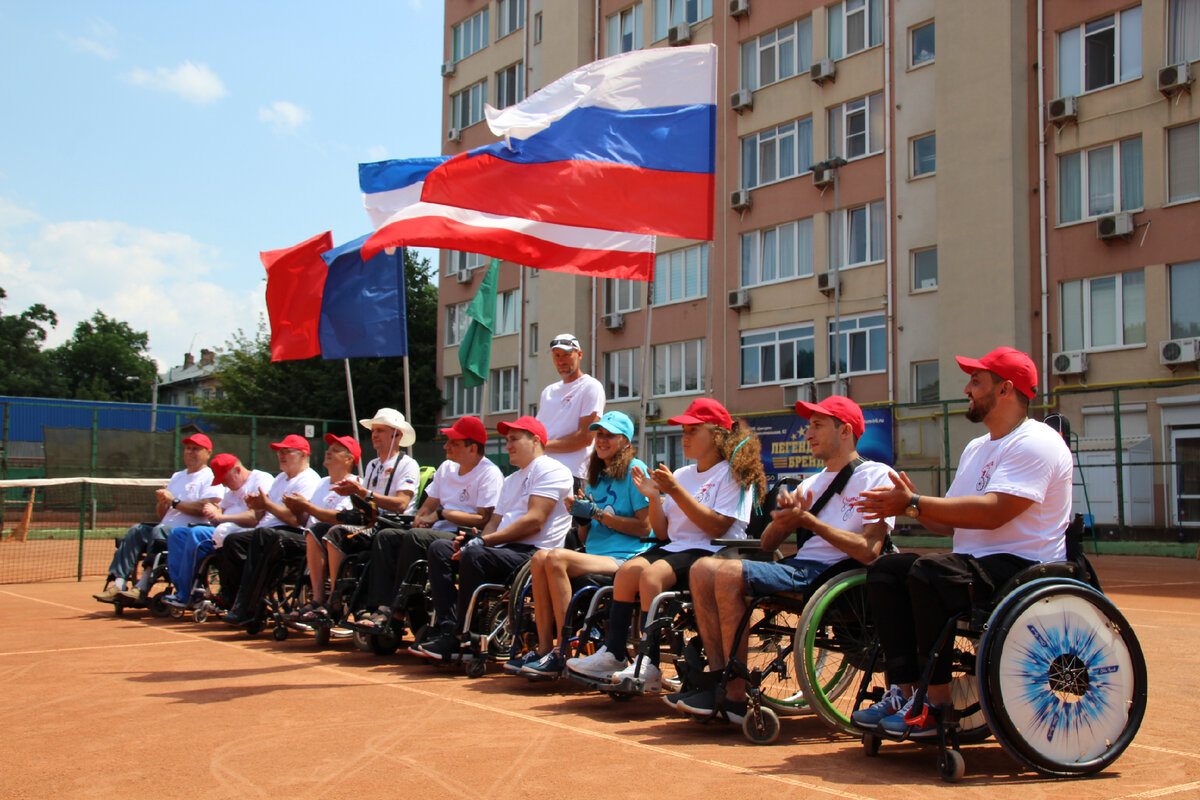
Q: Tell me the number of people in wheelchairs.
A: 11